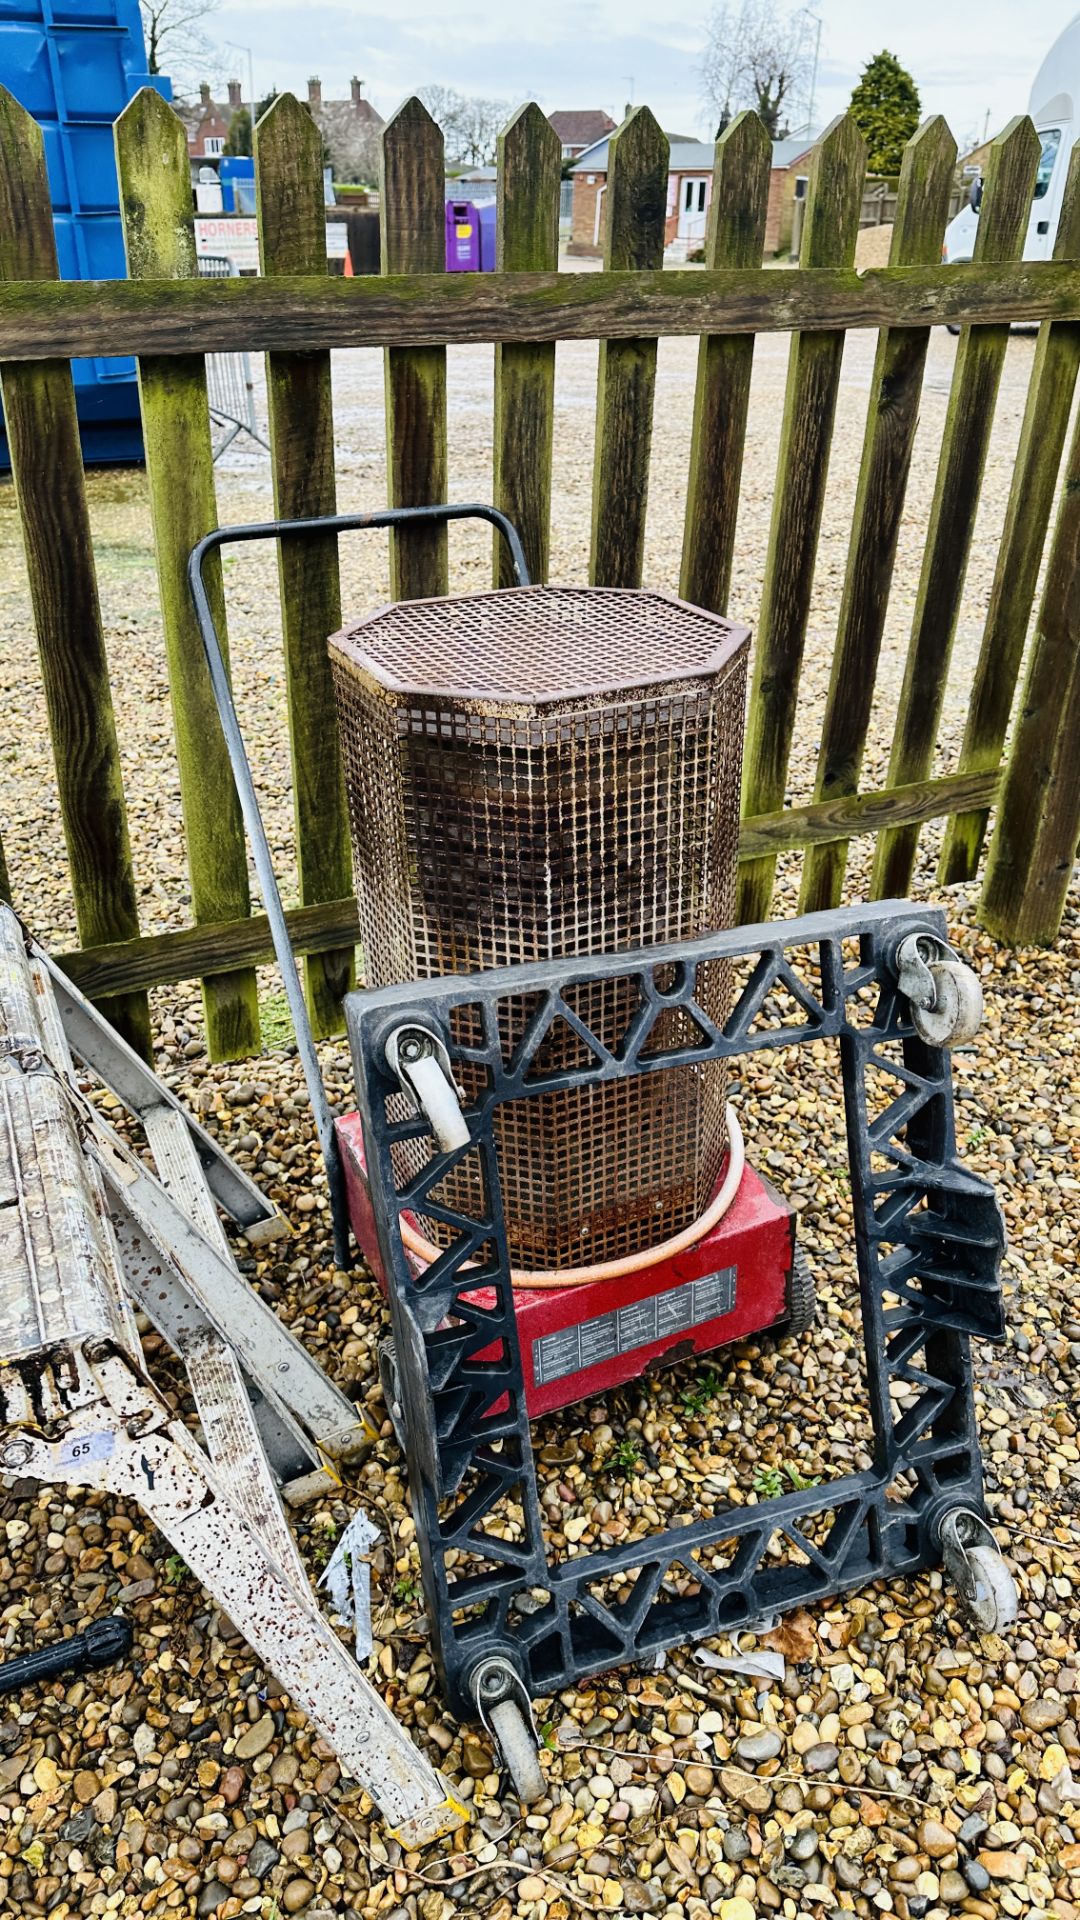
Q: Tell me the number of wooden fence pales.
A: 11